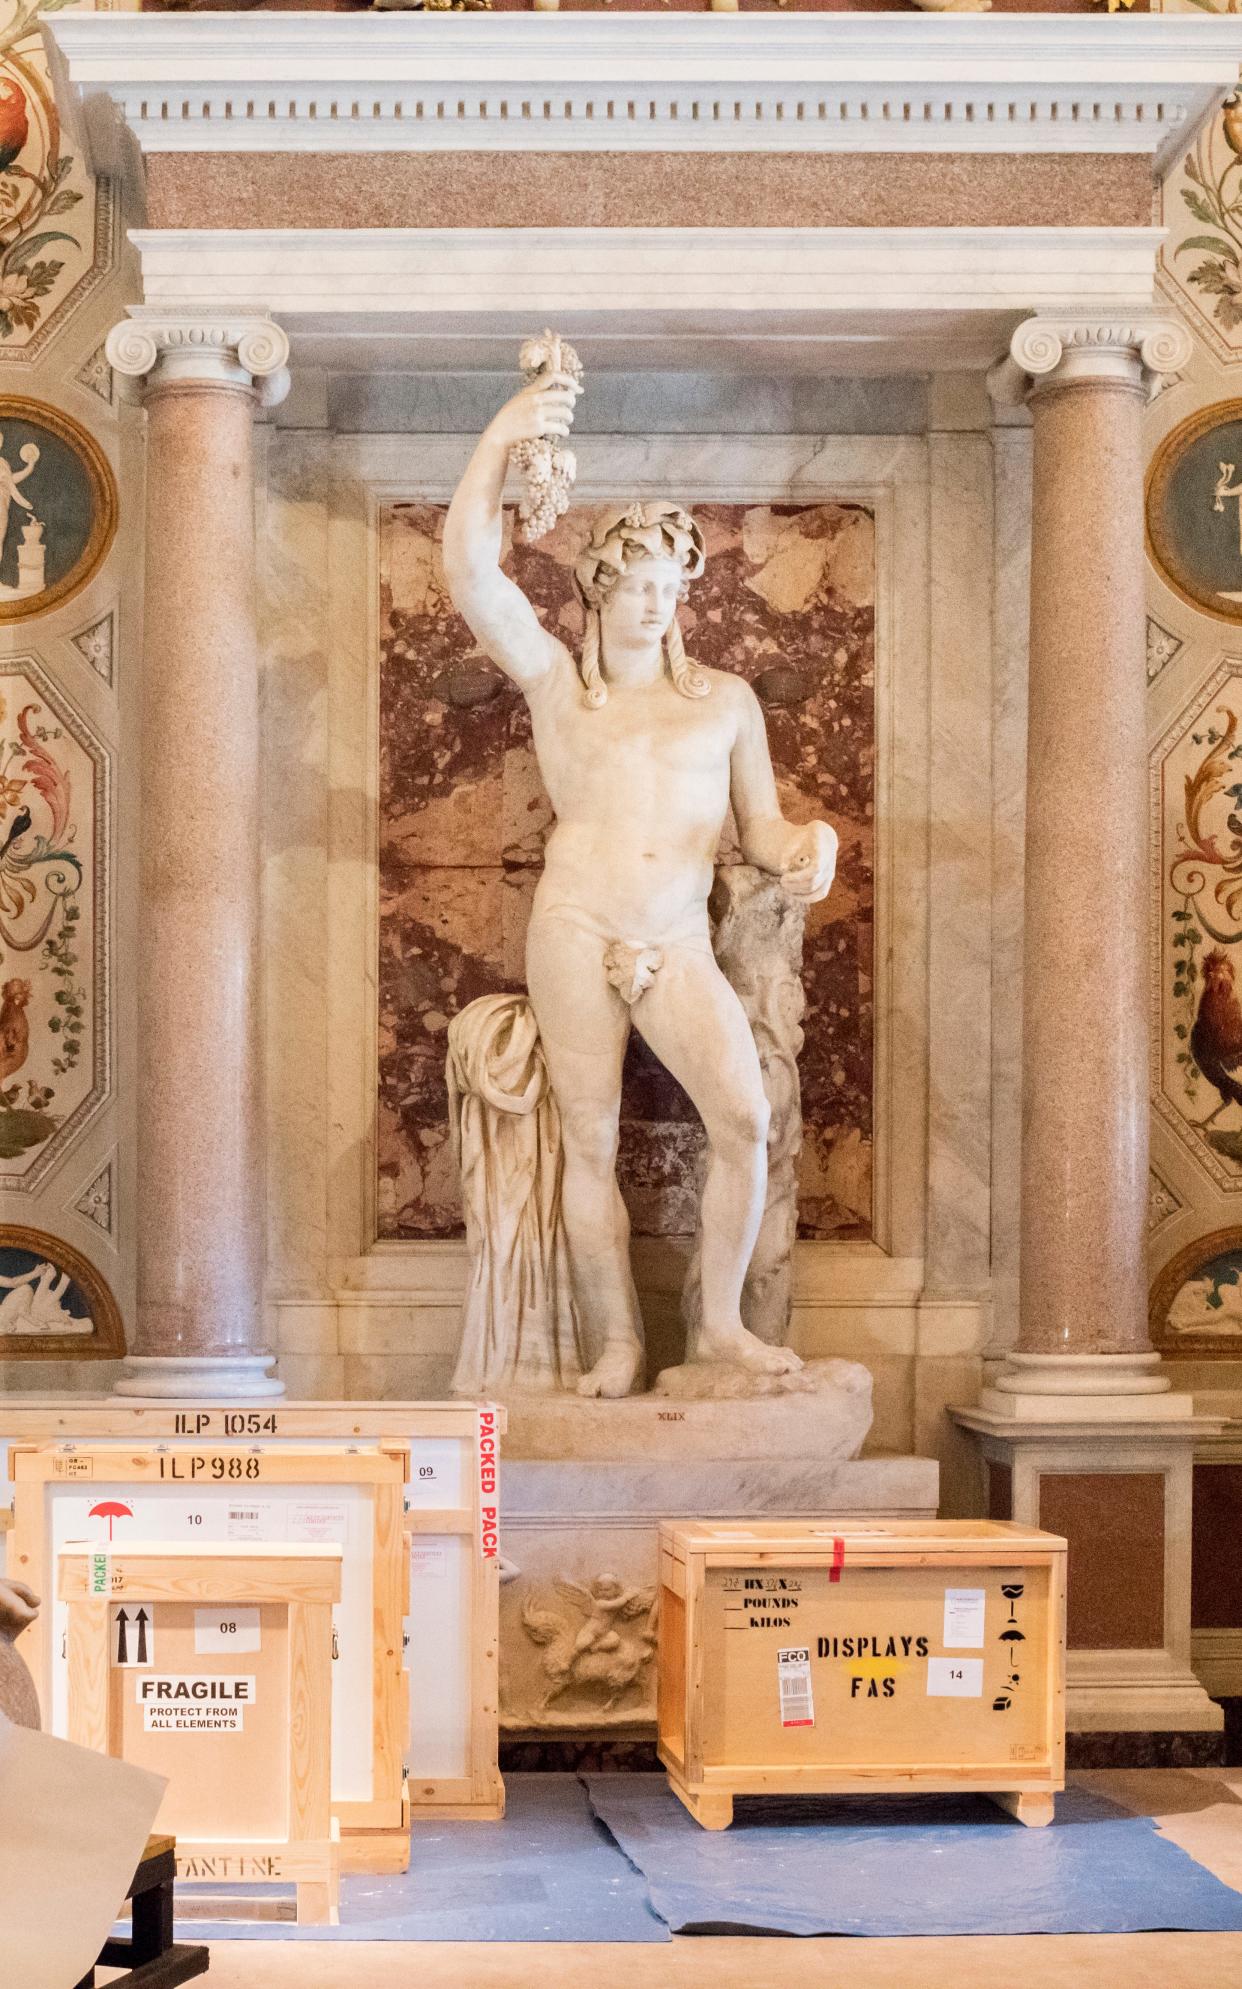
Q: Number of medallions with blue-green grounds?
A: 4